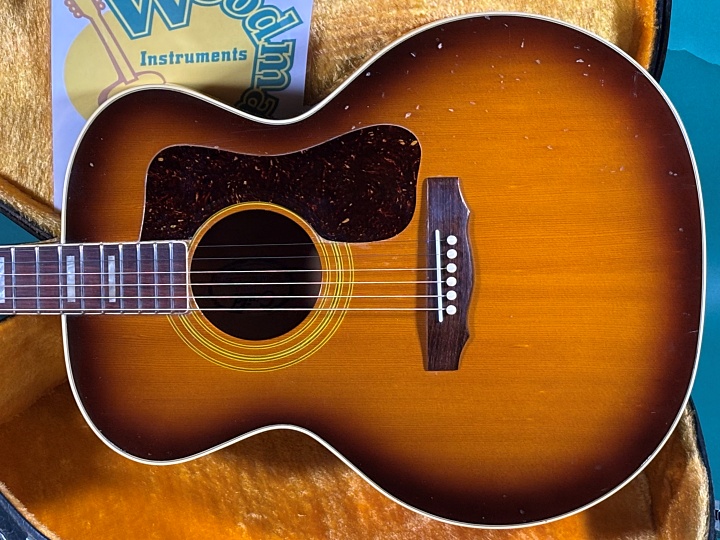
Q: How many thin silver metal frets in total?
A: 9